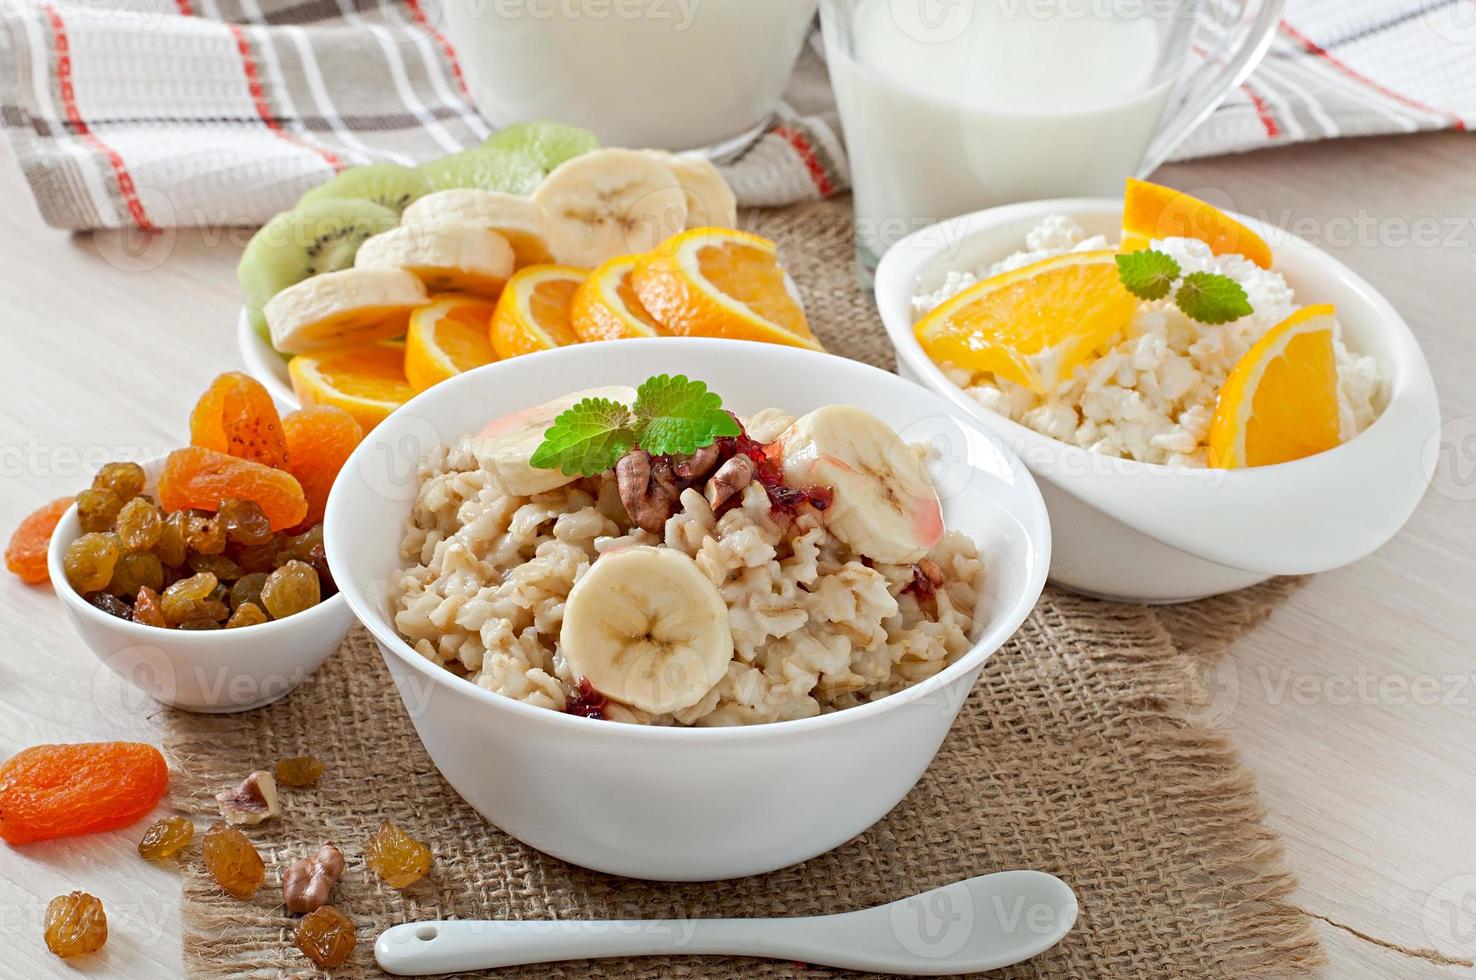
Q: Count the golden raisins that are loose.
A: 6